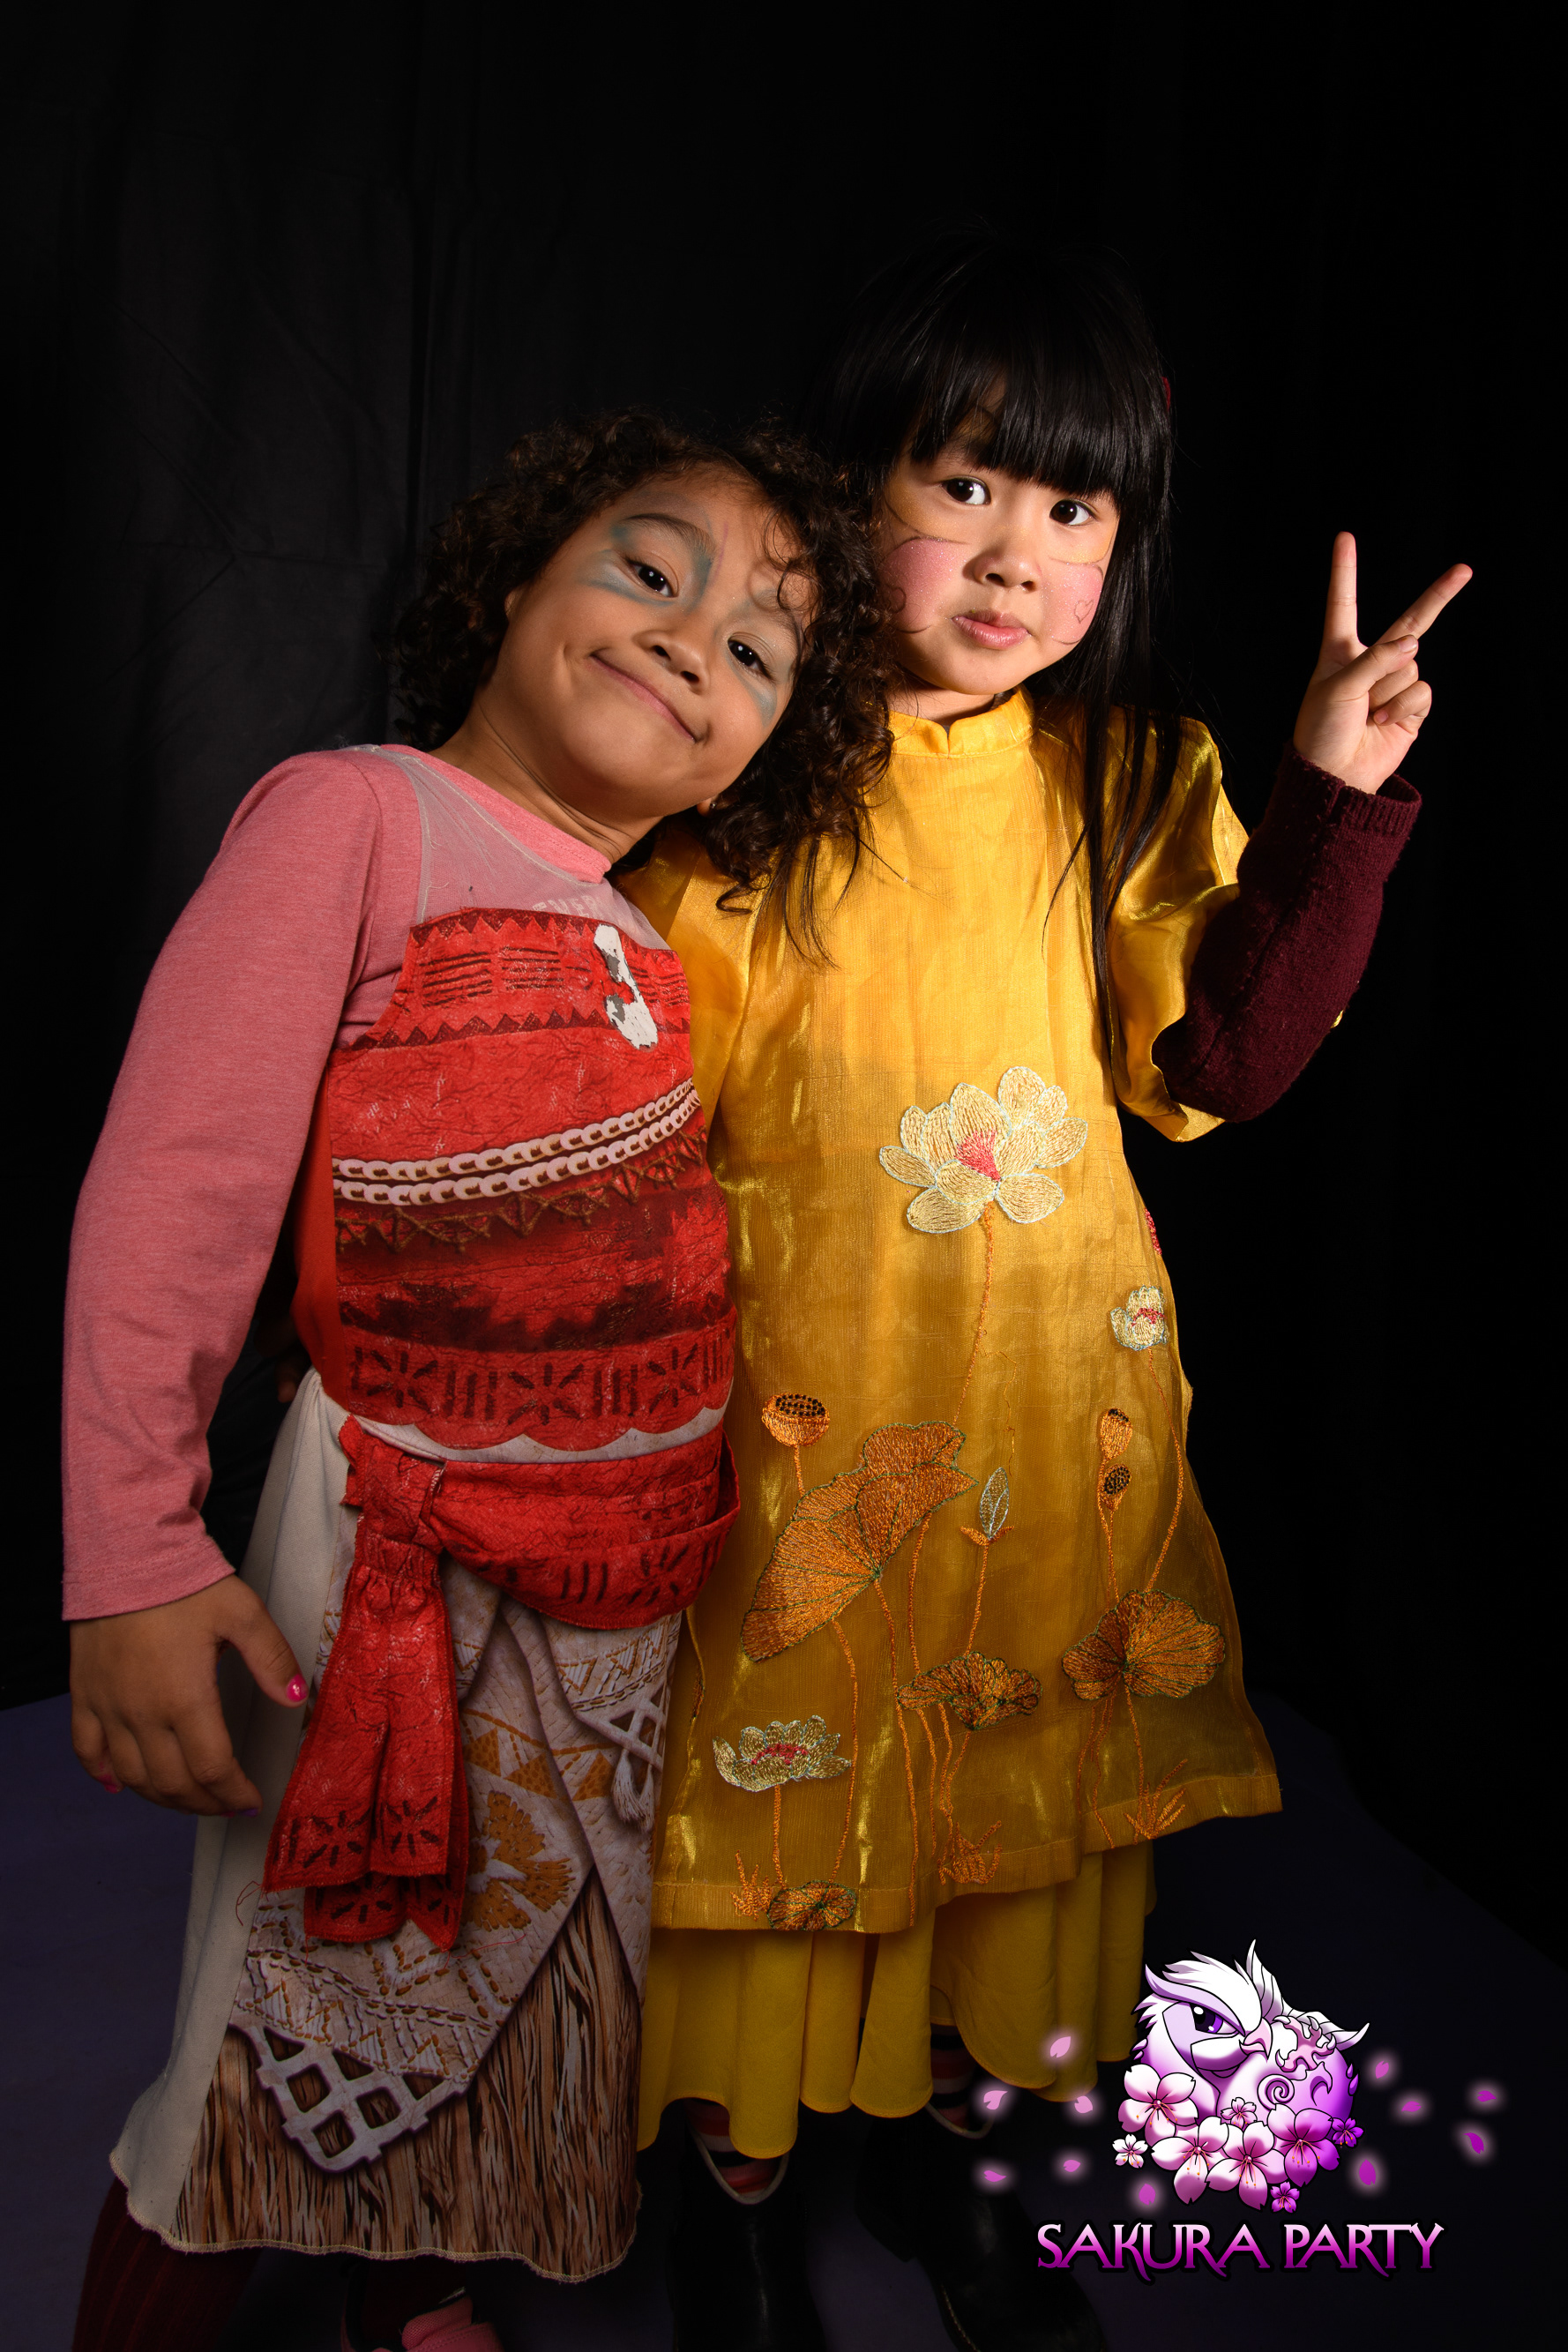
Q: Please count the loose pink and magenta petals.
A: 11